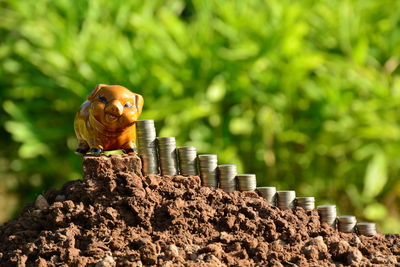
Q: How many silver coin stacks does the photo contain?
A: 12